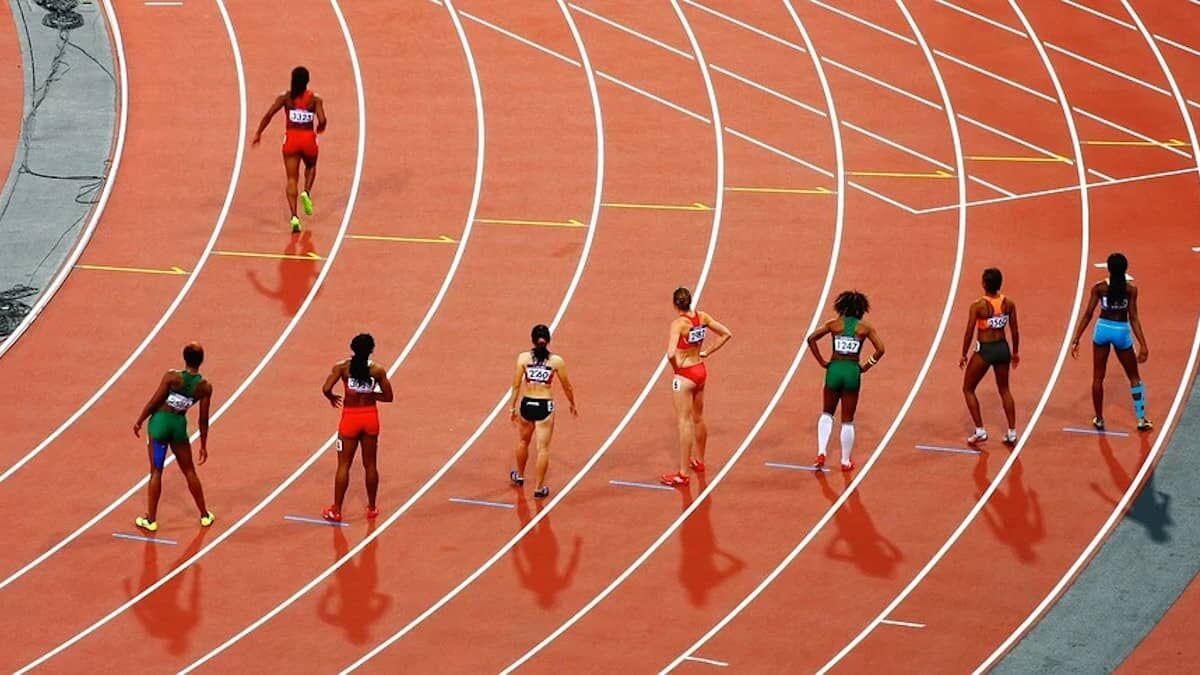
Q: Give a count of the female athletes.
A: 8